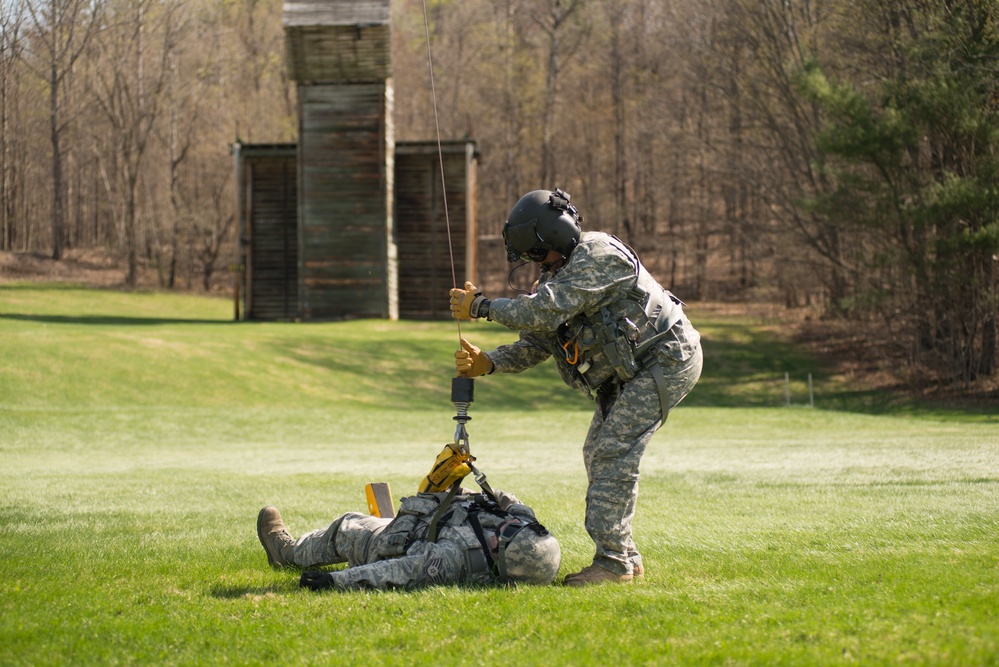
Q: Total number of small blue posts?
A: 2